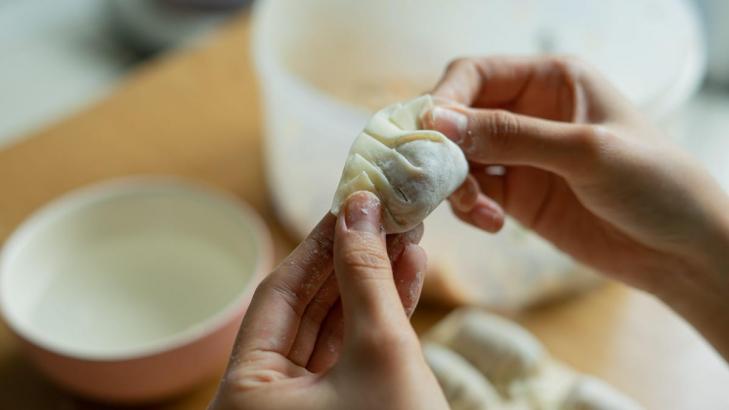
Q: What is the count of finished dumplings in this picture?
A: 3